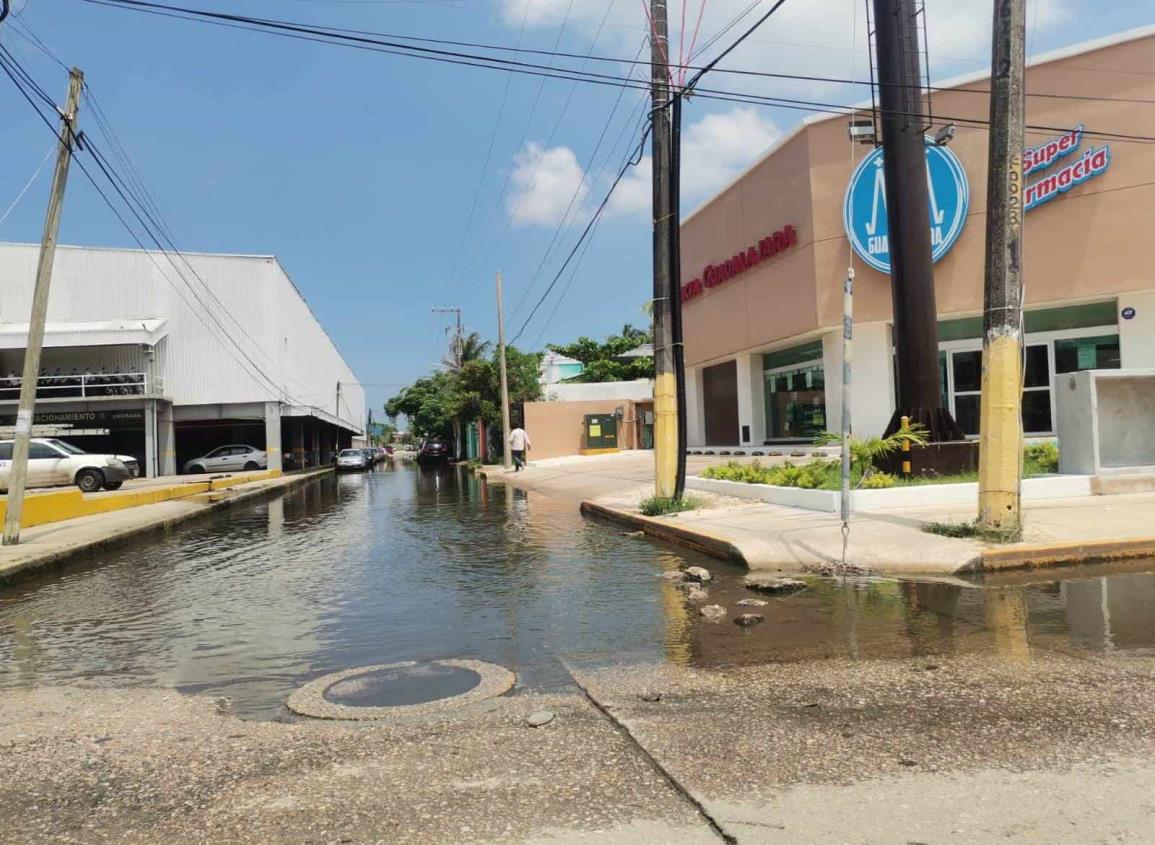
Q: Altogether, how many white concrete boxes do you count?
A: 1